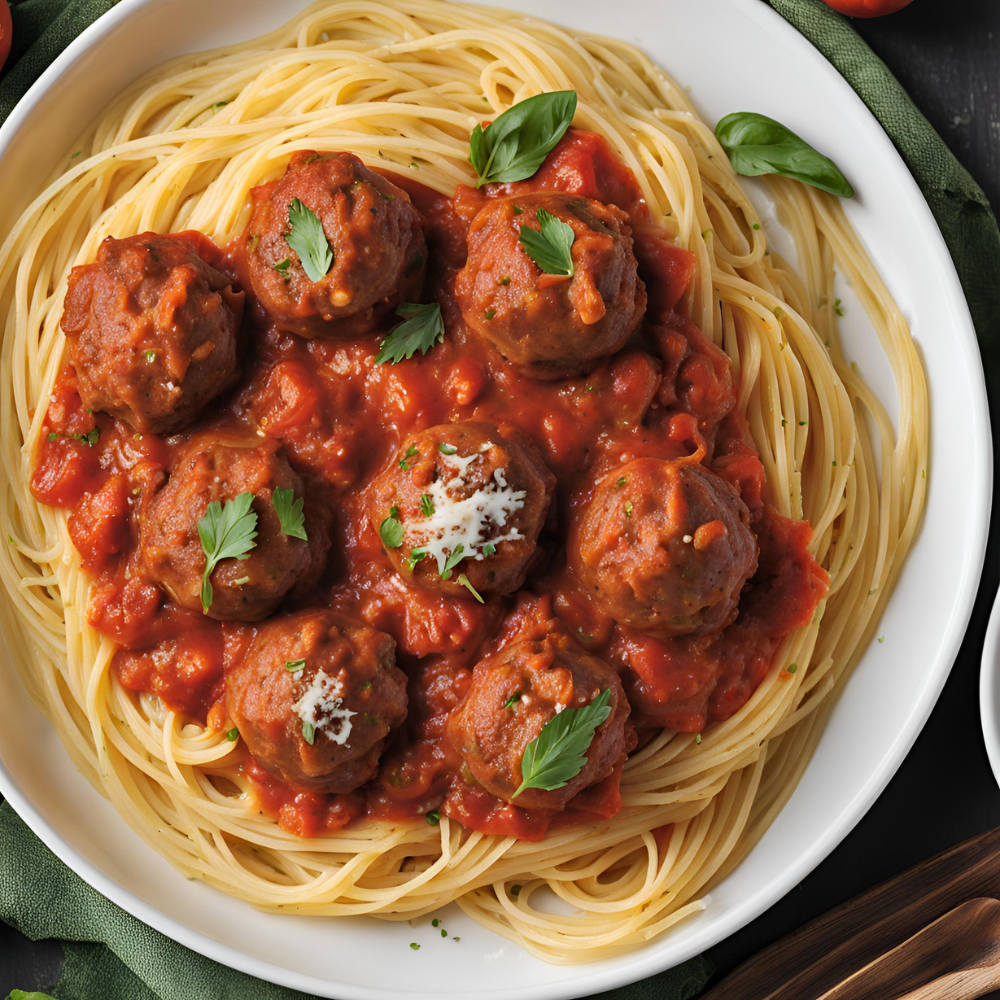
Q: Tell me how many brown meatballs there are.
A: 8